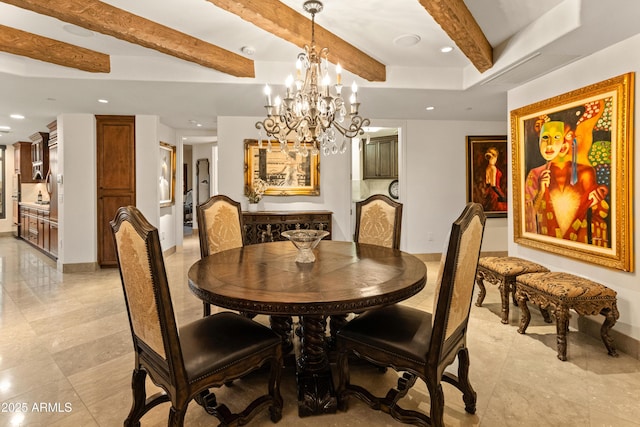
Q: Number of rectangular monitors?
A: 0